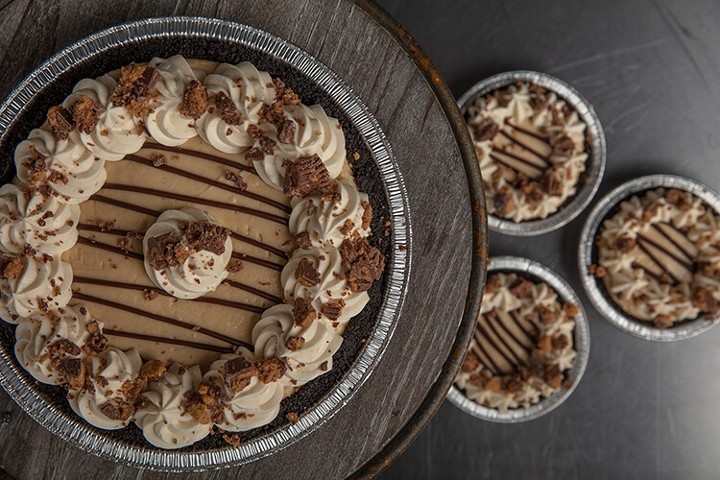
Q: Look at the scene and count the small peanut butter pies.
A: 3